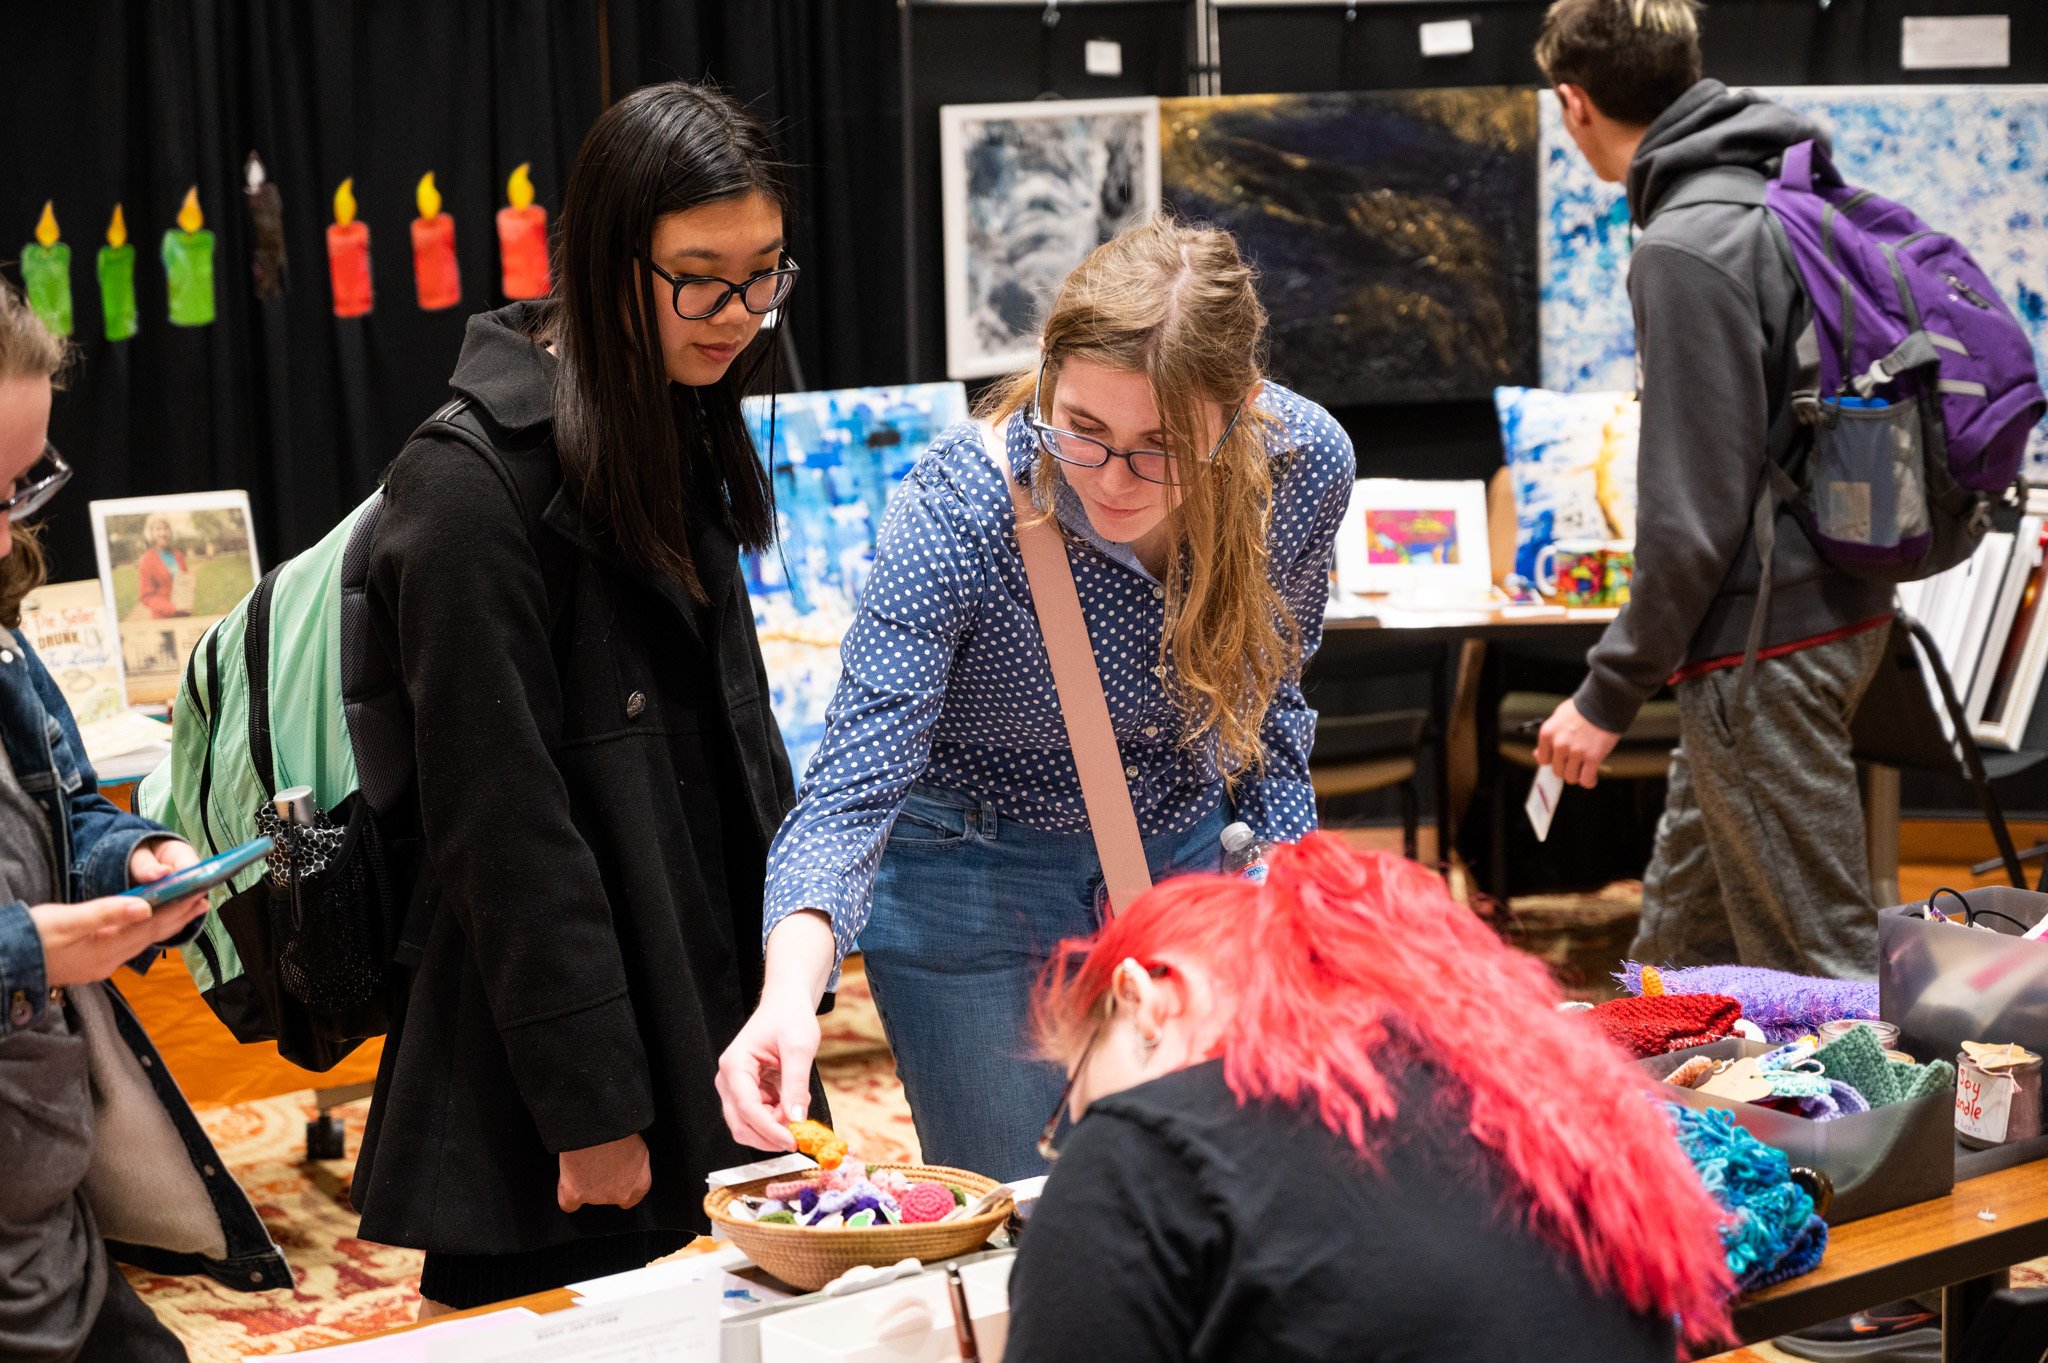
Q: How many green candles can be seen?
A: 3